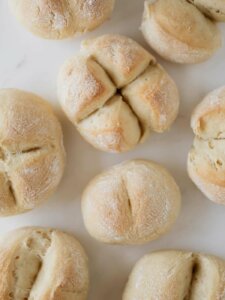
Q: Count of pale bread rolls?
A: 8